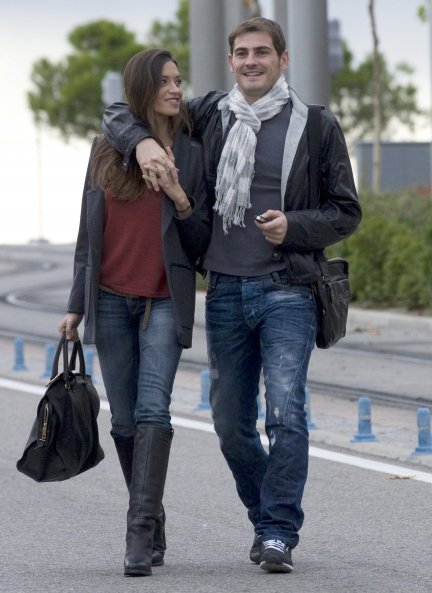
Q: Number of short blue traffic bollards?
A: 8